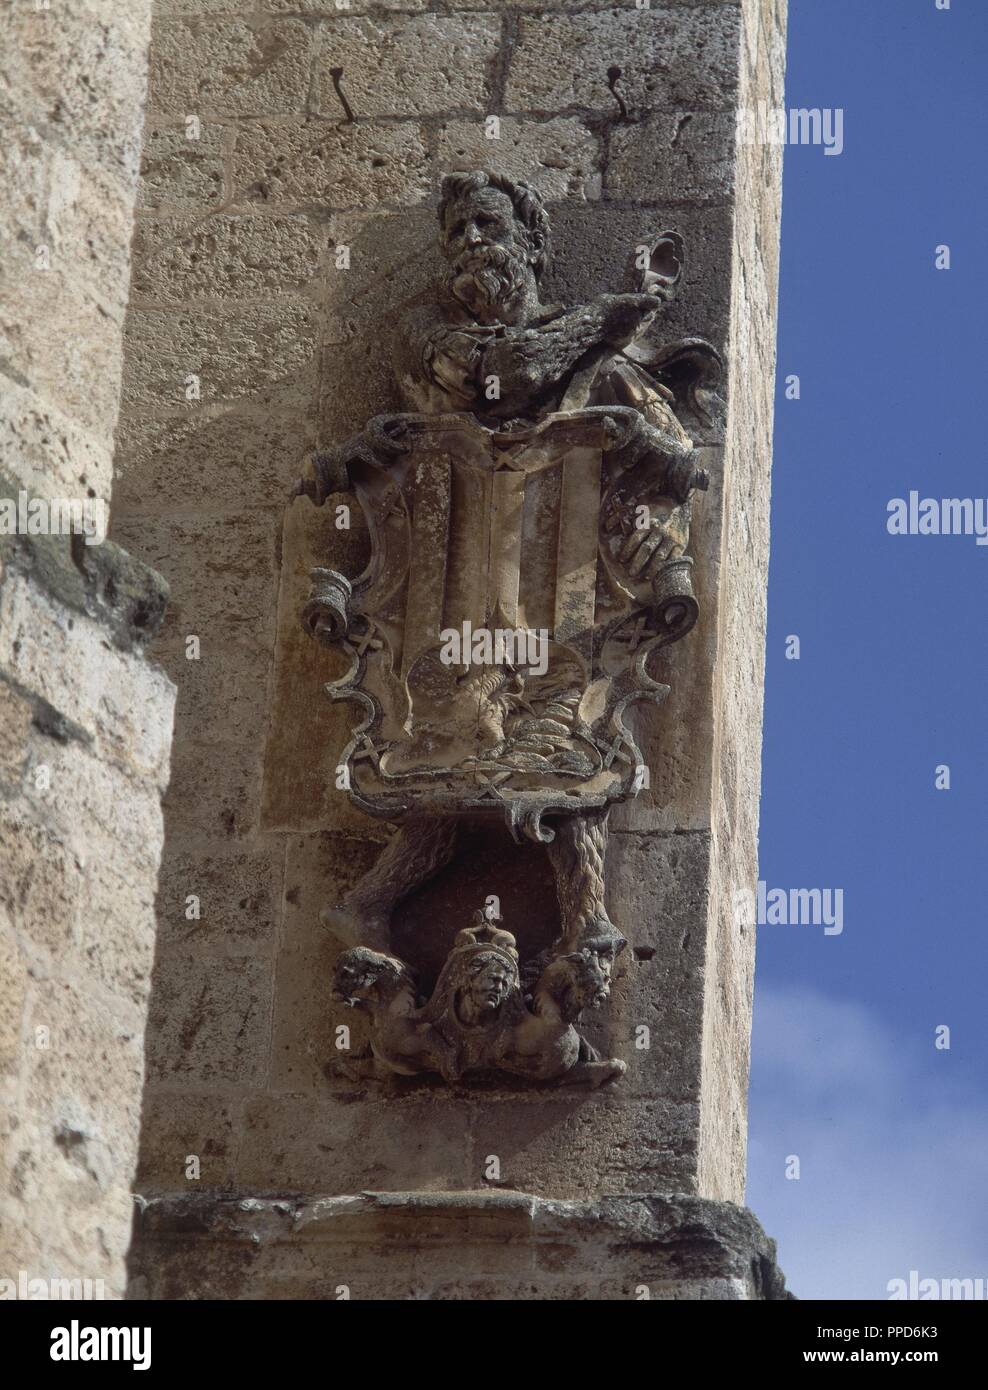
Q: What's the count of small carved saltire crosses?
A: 8